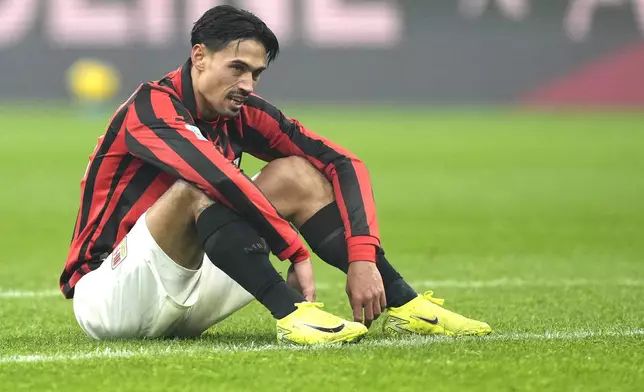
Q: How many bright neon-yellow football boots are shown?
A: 2